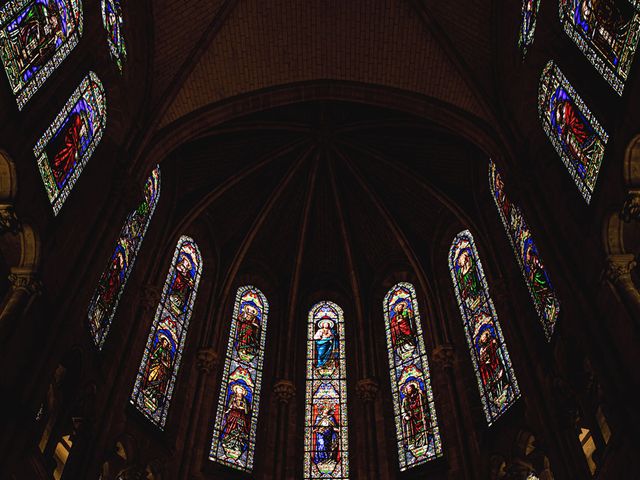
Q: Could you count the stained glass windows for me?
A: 13